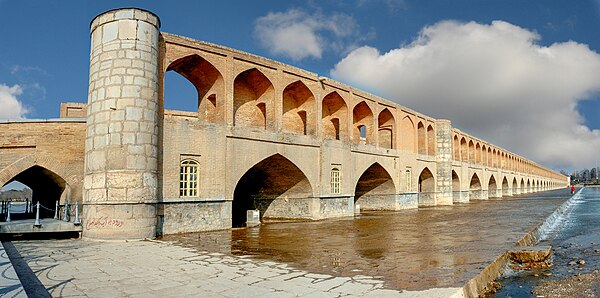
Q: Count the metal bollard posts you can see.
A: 5